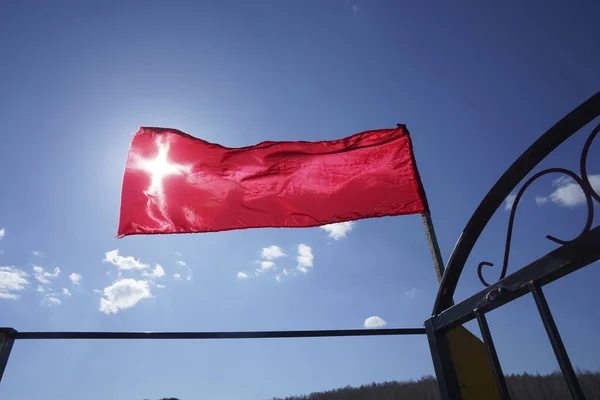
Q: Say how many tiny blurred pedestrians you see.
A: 0